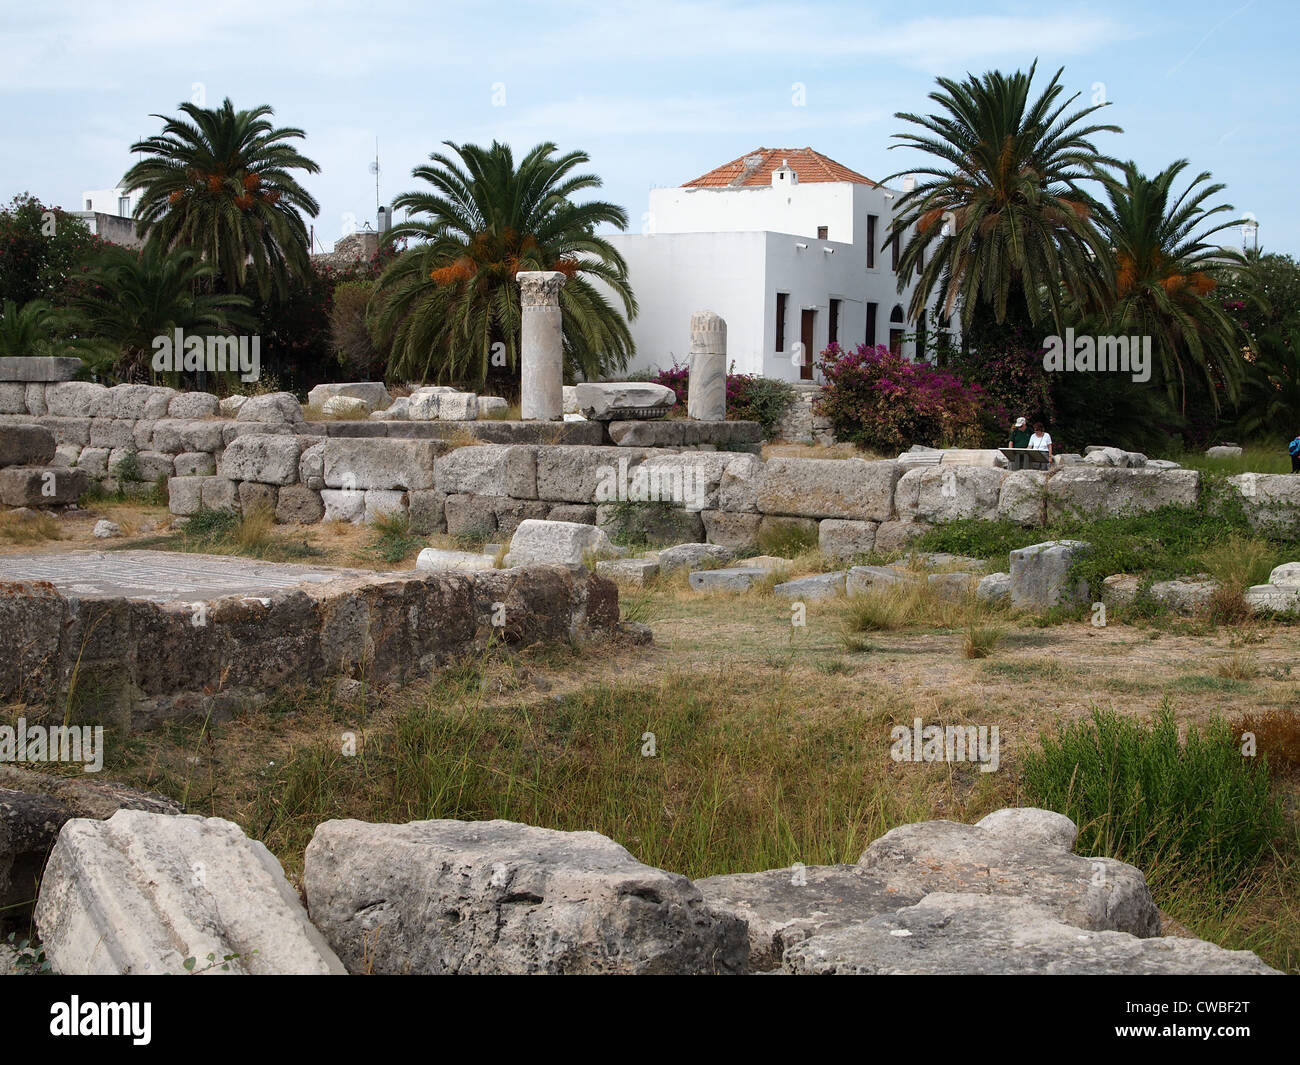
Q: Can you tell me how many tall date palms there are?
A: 4